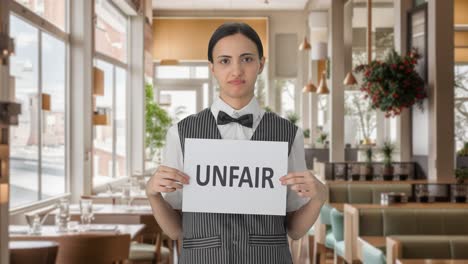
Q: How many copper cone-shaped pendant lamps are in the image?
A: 4